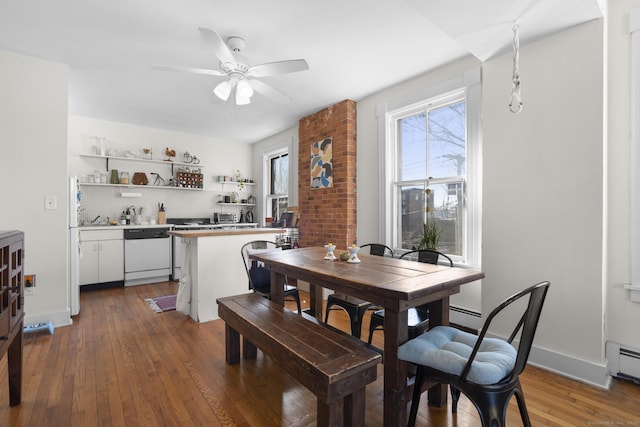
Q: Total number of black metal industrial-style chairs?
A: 4